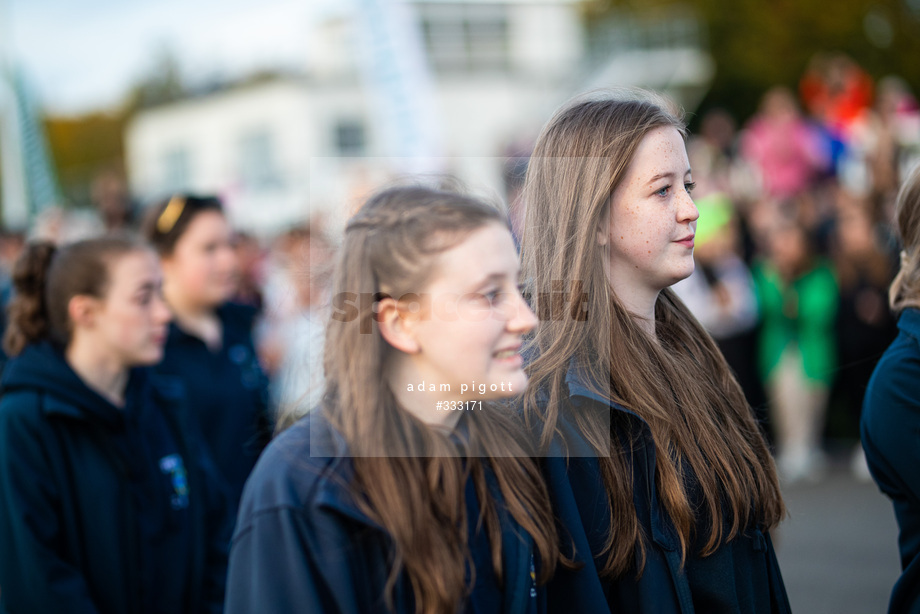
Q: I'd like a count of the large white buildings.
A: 1